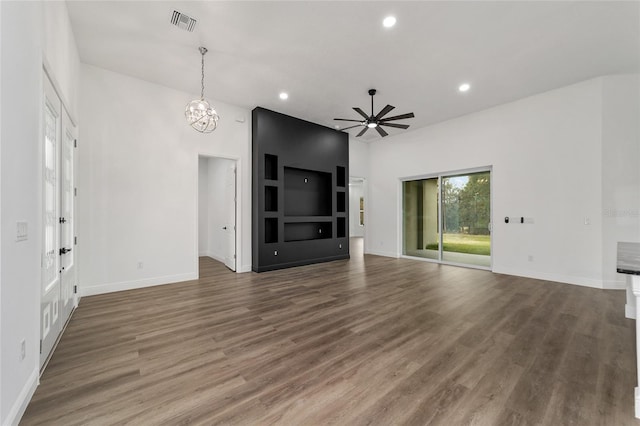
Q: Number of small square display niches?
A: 6